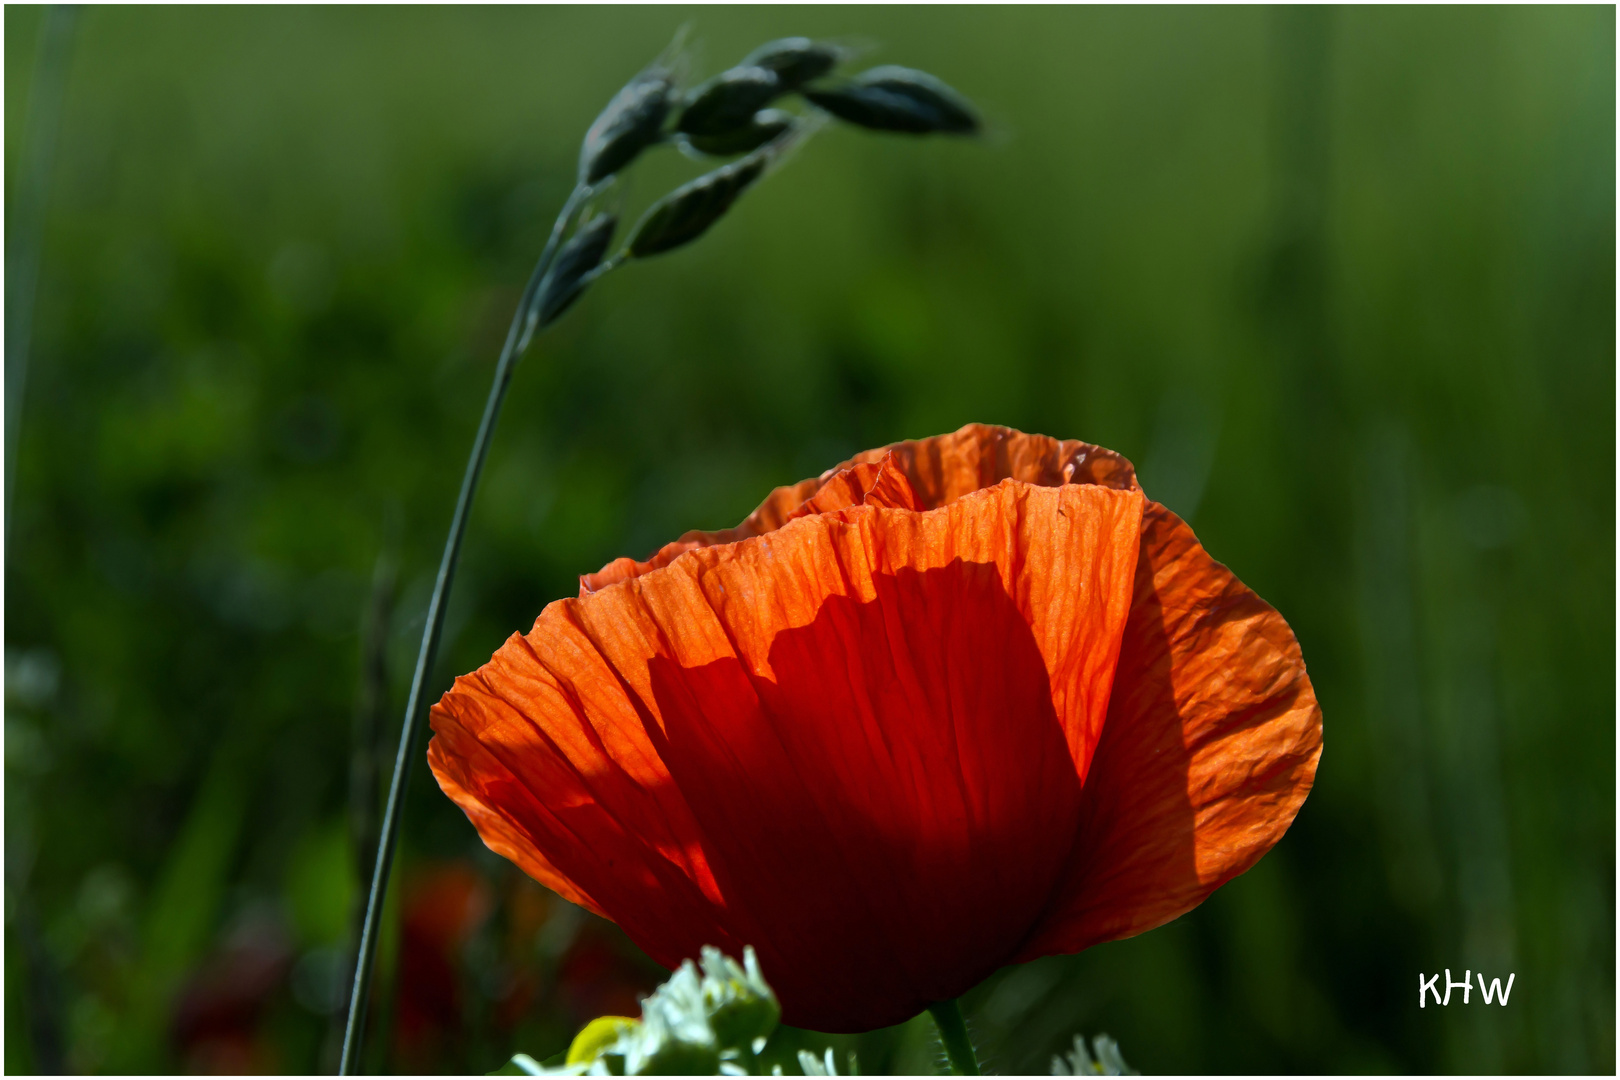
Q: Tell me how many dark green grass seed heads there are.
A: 7